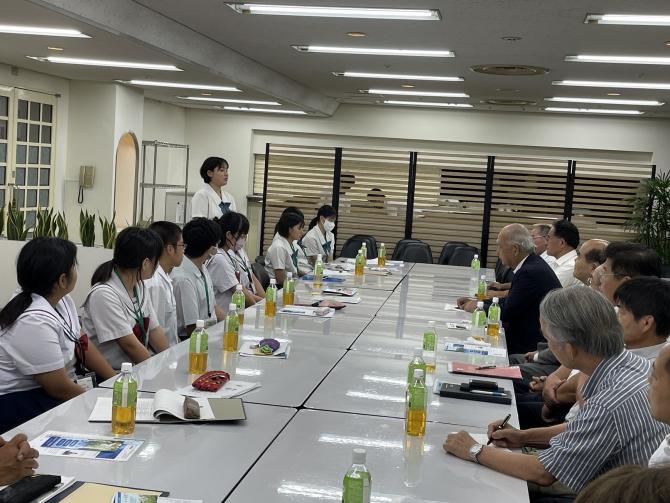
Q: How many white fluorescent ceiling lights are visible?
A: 15